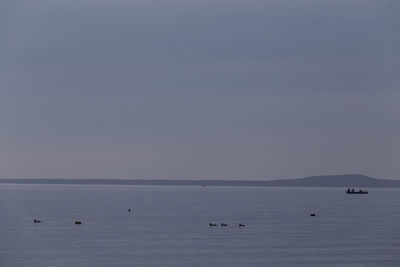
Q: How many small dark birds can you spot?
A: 7